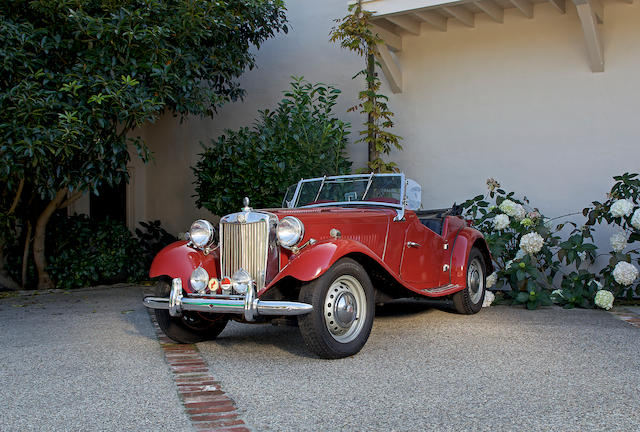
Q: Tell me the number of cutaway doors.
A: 1